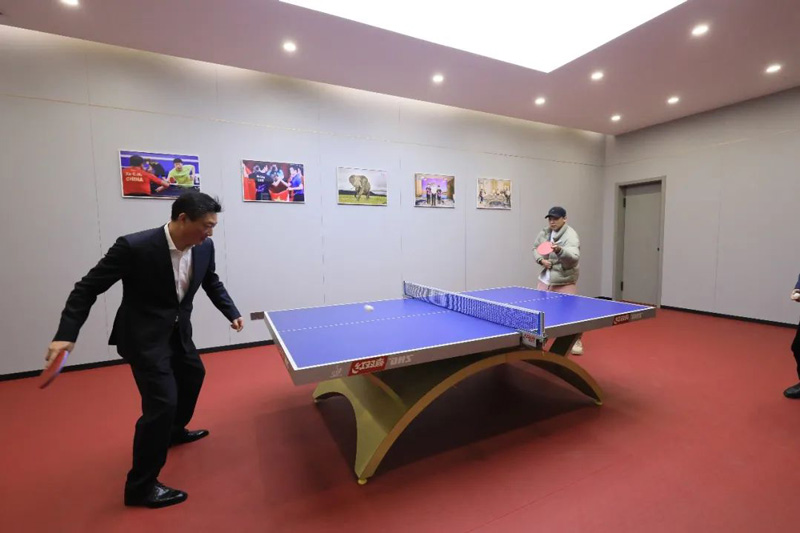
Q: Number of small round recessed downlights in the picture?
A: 9